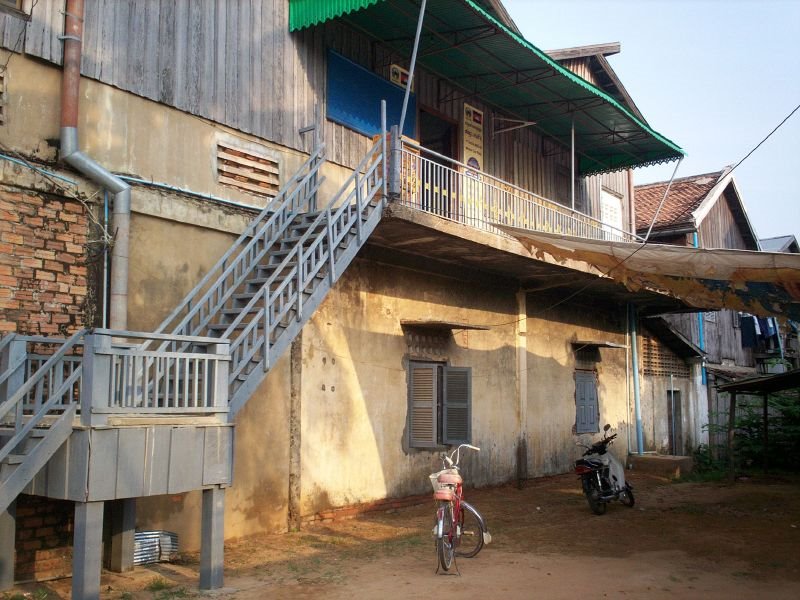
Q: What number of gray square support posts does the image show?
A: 4